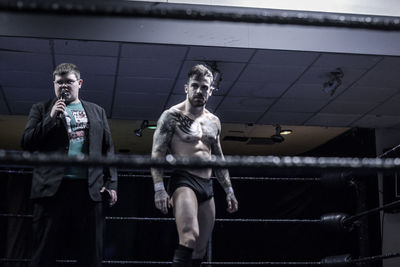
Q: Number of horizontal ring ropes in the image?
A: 5